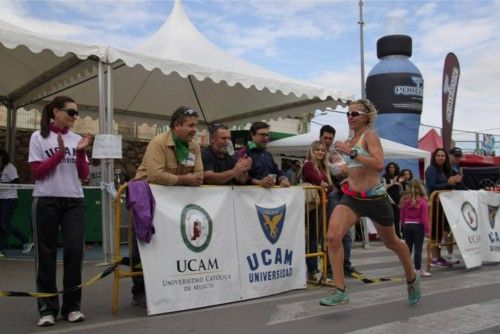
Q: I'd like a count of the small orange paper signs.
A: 0